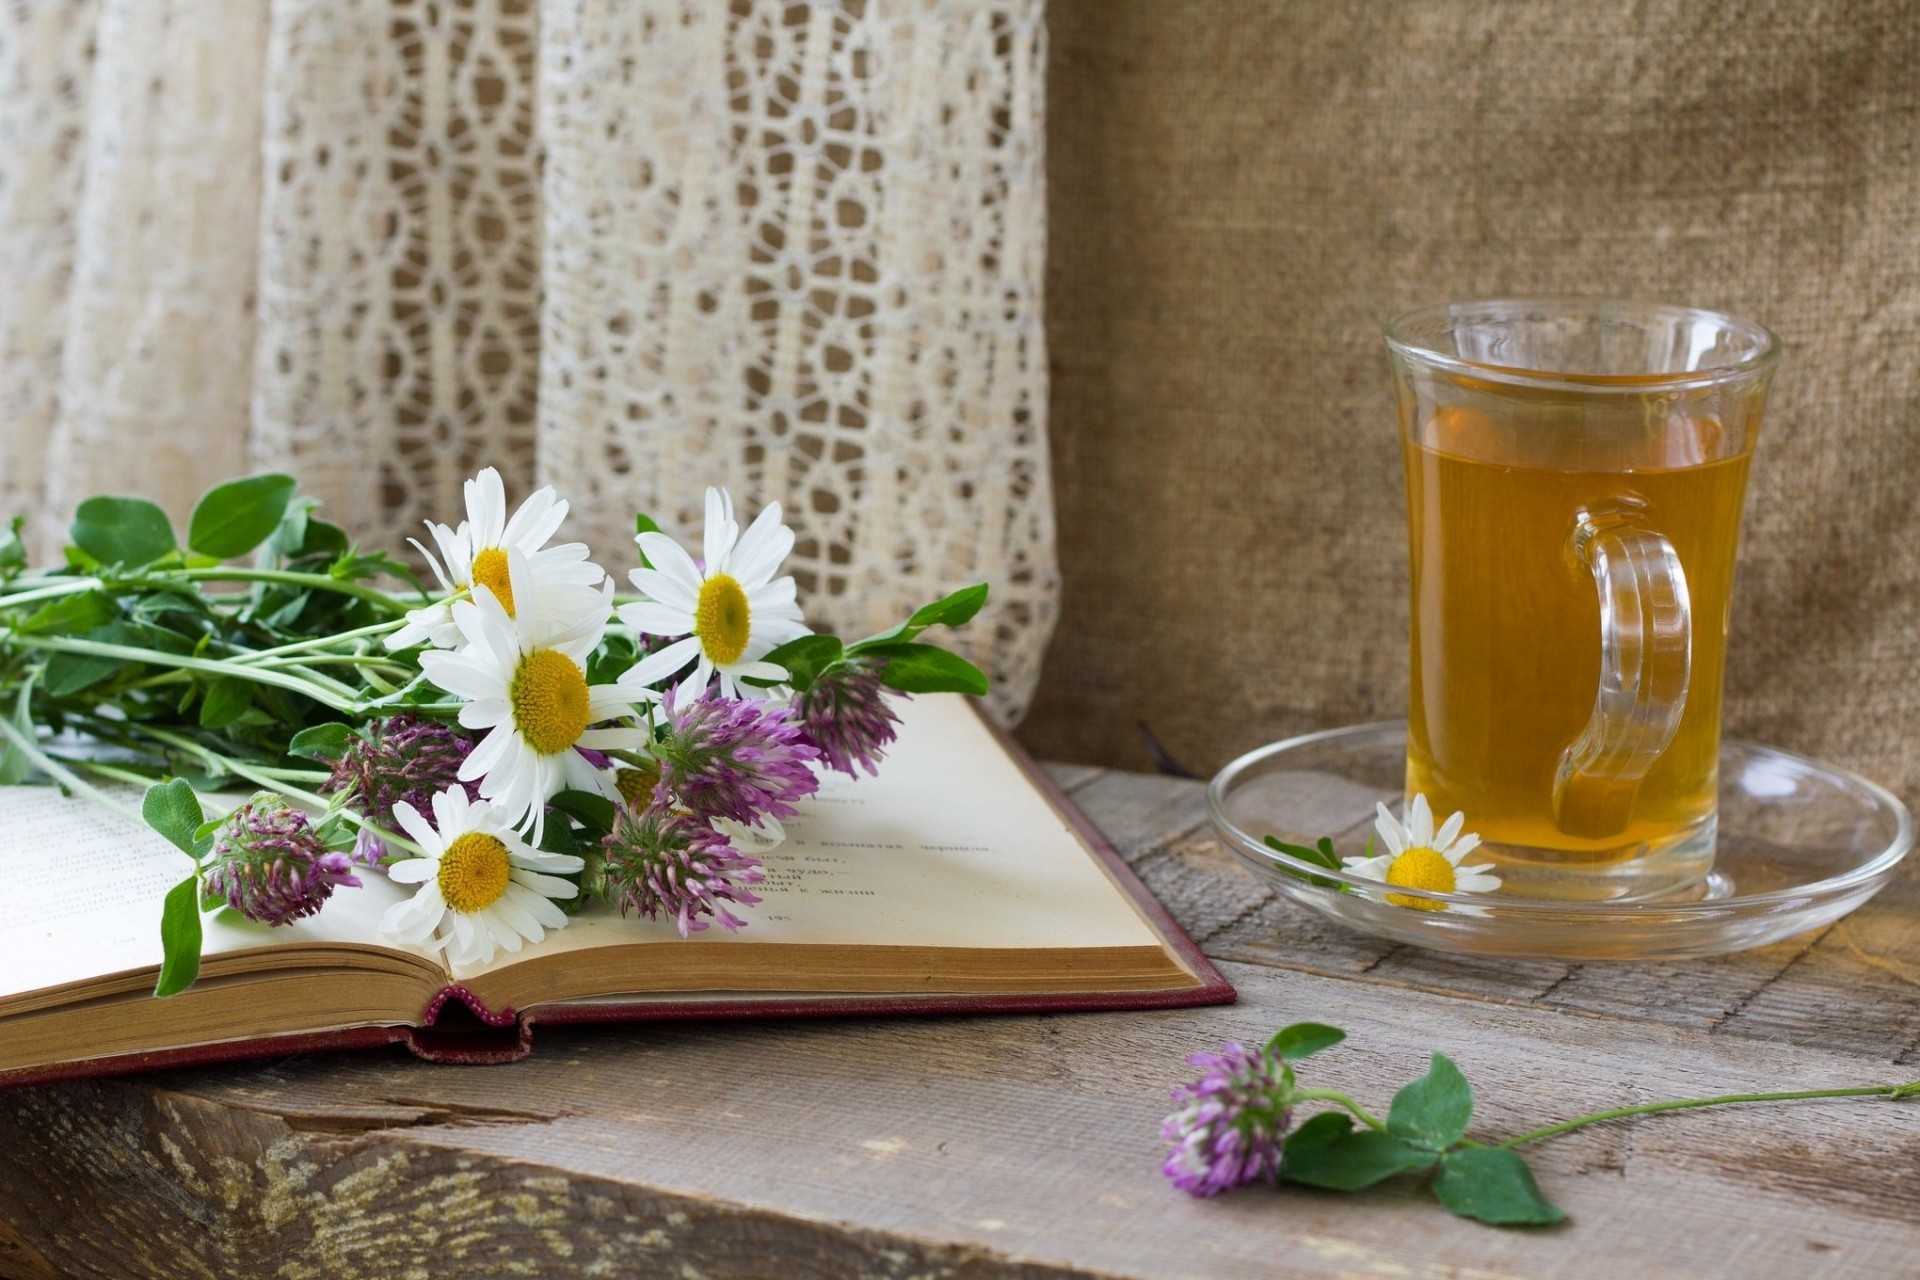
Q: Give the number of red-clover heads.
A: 6